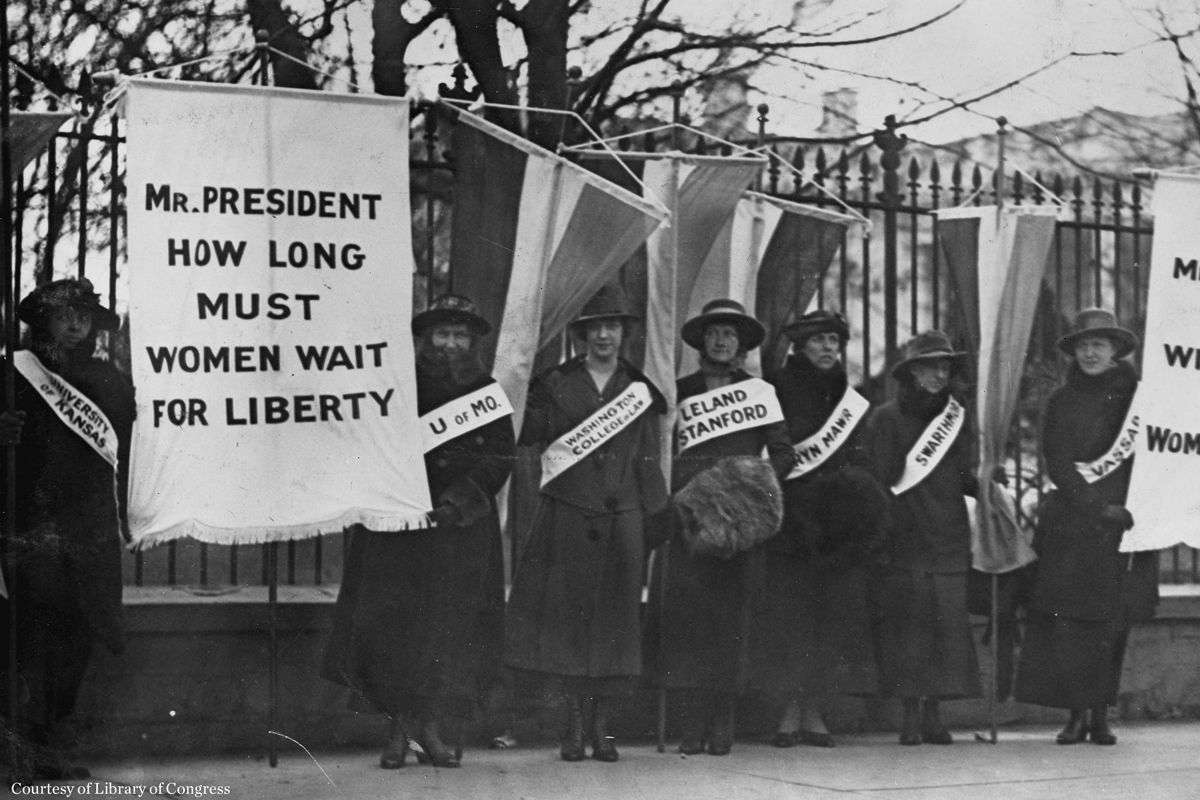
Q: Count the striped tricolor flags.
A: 4